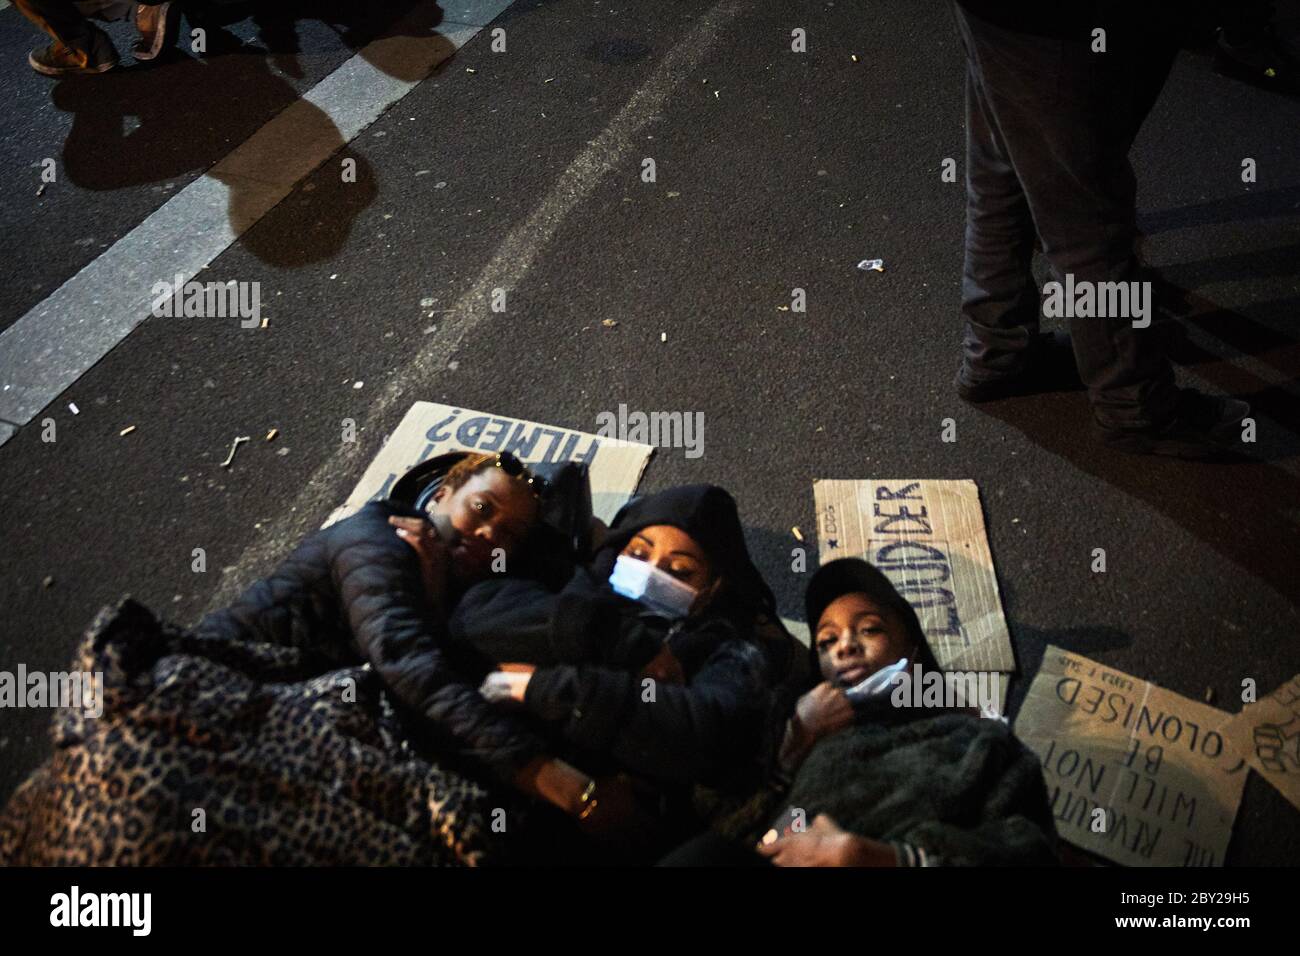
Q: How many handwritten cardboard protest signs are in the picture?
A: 4